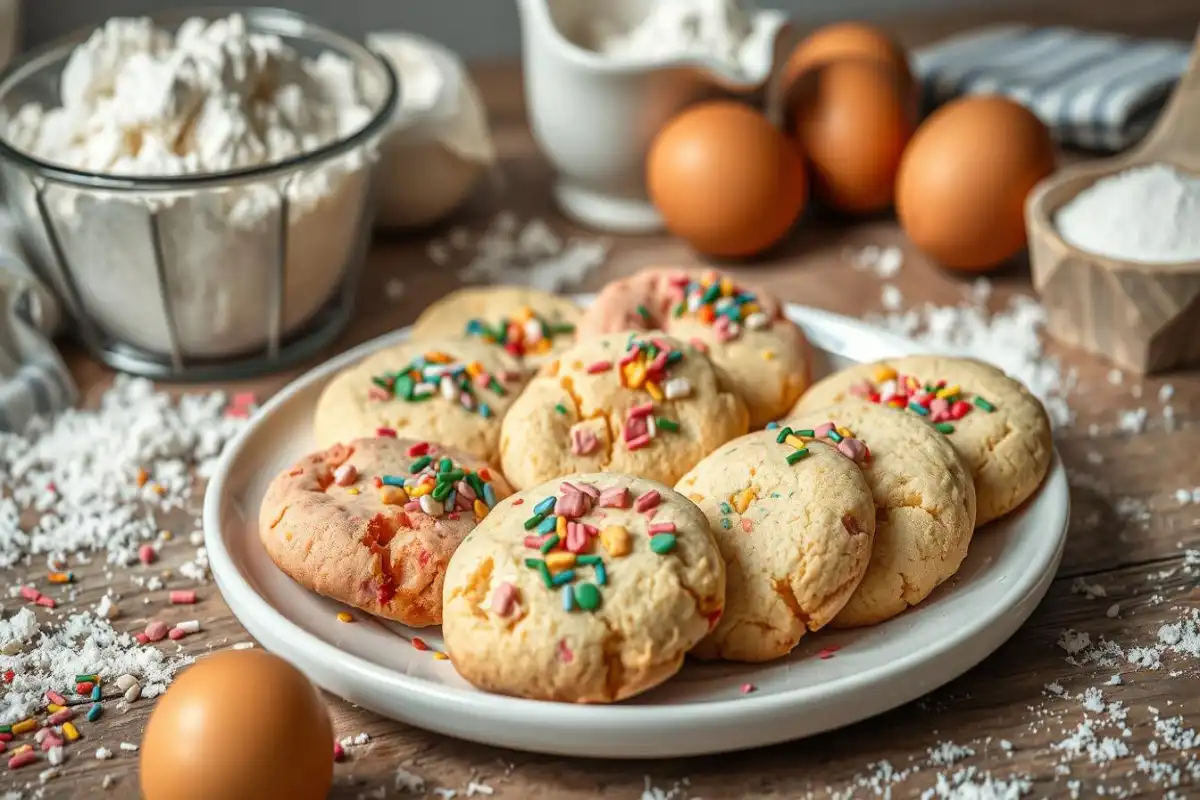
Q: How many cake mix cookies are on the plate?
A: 9